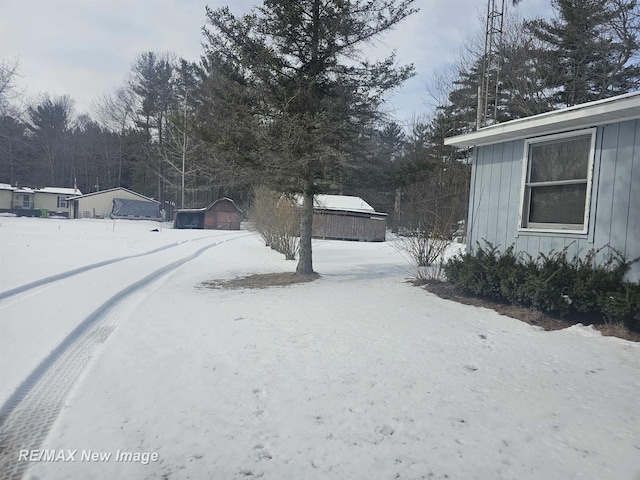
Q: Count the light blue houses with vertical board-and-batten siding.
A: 1